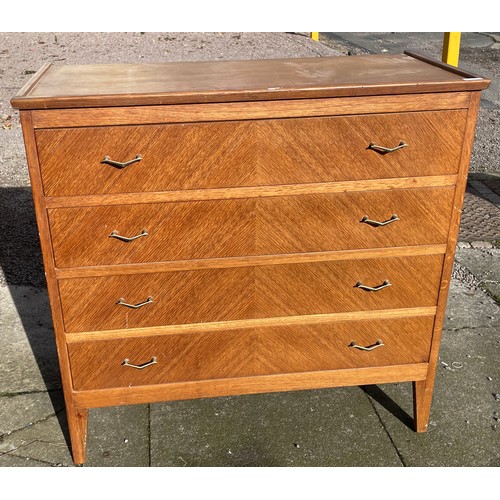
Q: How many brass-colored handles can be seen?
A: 8